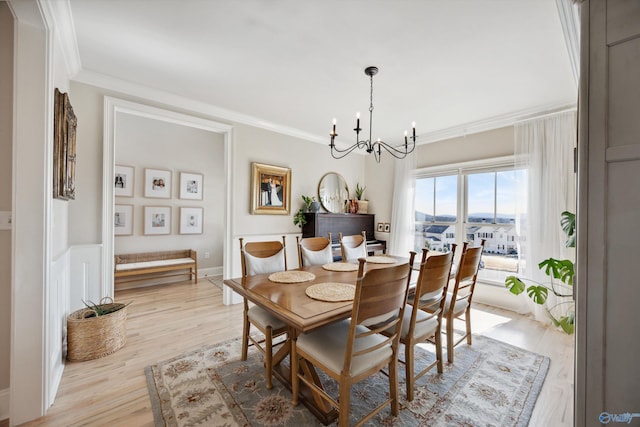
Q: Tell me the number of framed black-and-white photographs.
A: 6